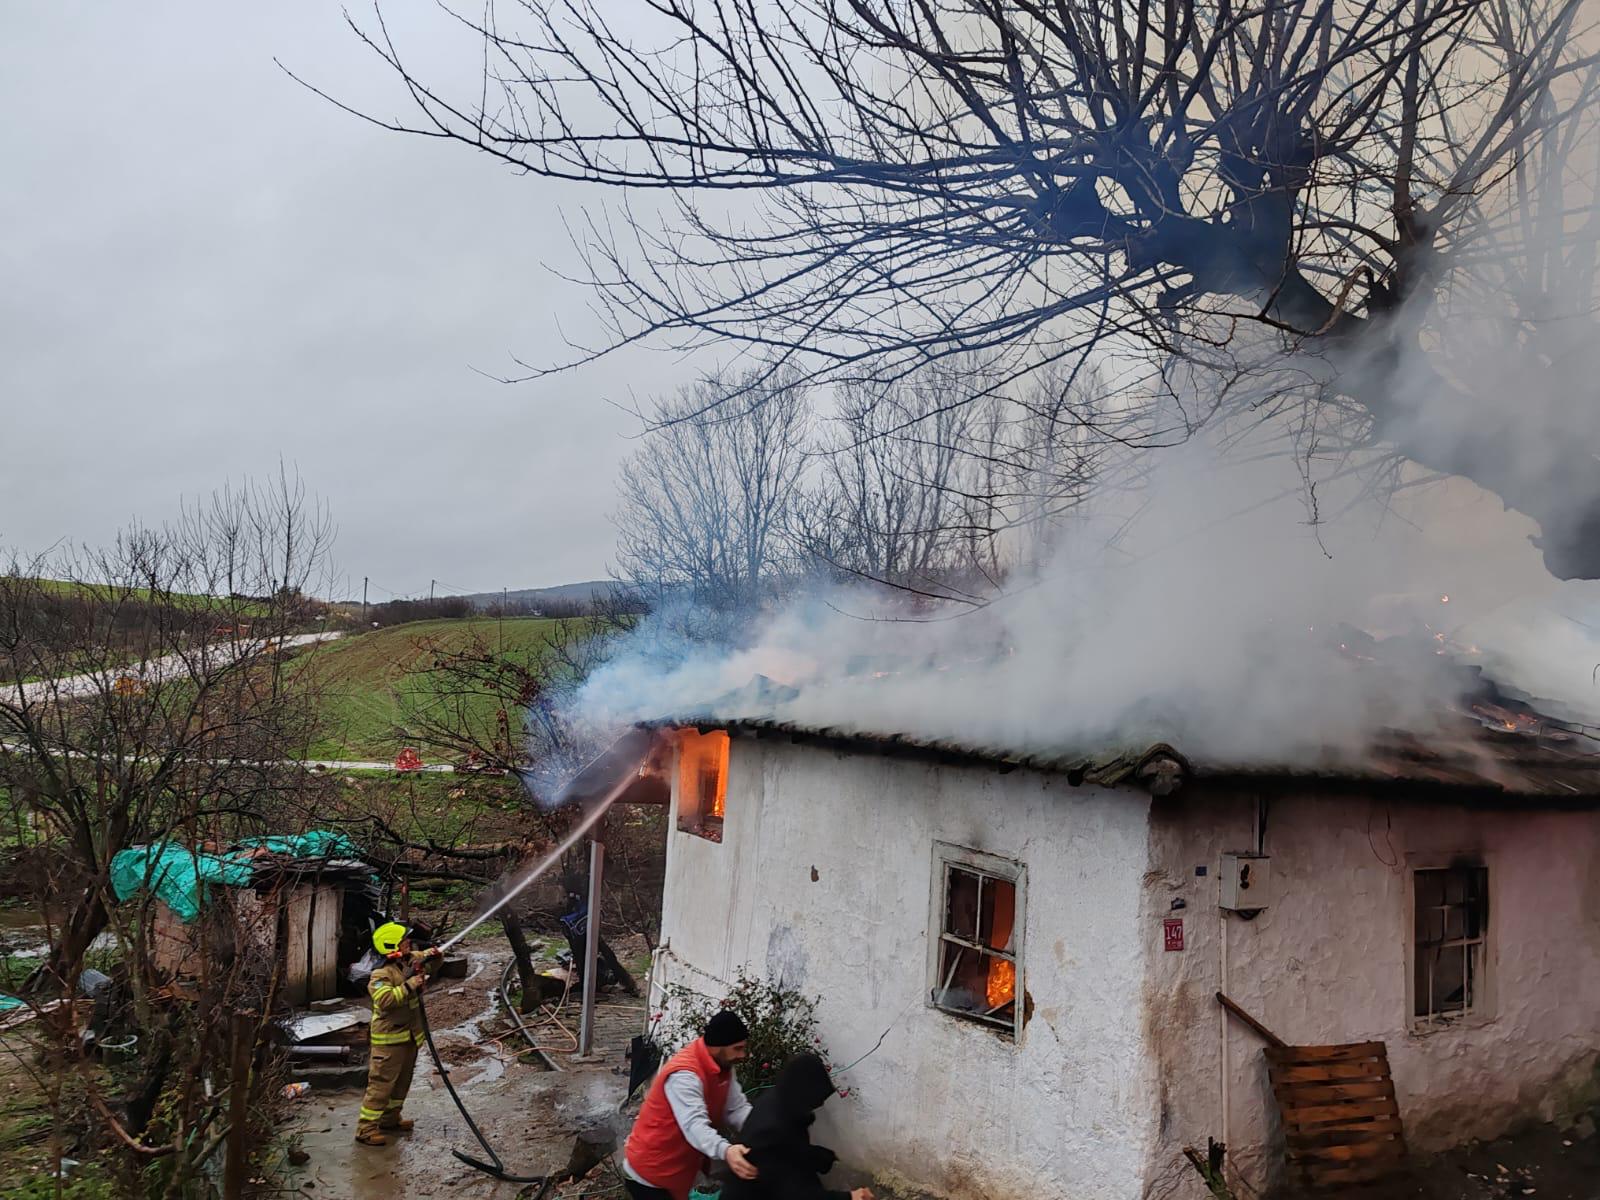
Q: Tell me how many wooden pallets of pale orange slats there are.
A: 1